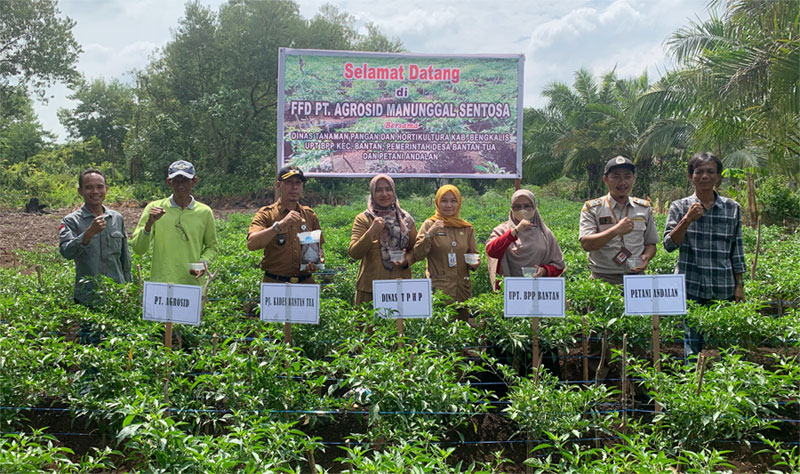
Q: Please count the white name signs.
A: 5